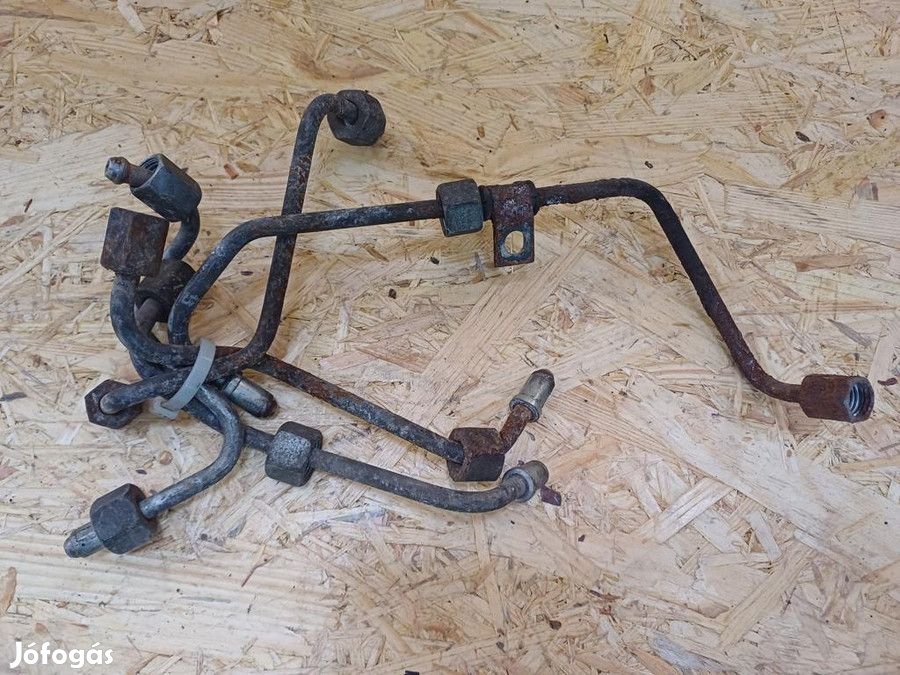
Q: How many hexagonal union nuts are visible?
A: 10